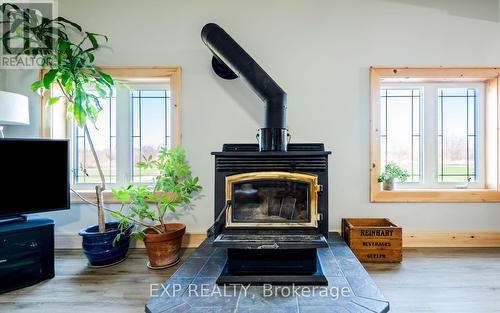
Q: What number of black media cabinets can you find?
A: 1